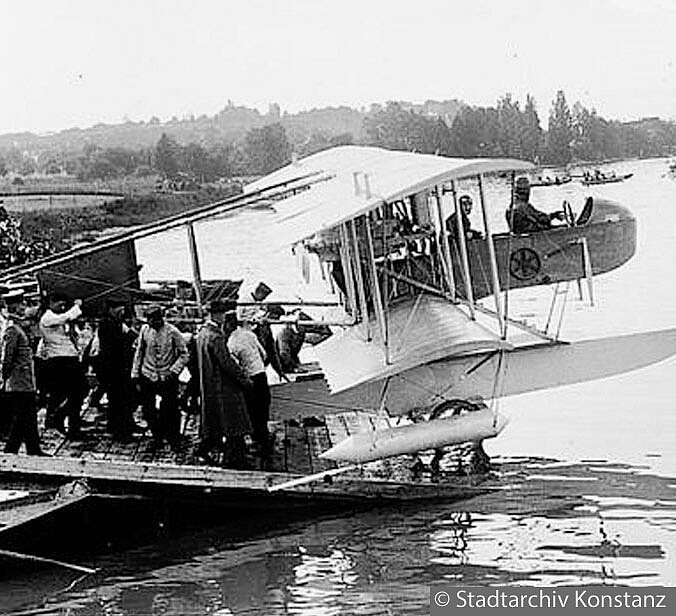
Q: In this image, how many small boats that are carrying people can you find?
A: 2